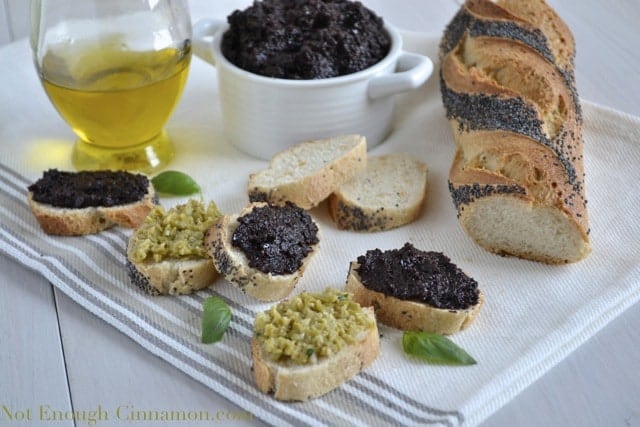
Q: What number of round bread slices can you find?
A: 7